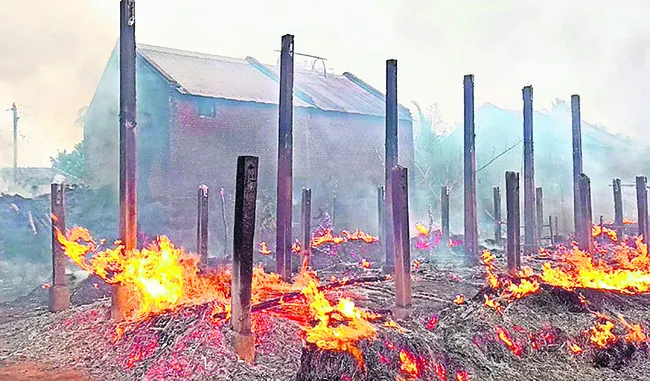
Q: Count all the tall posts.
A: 6